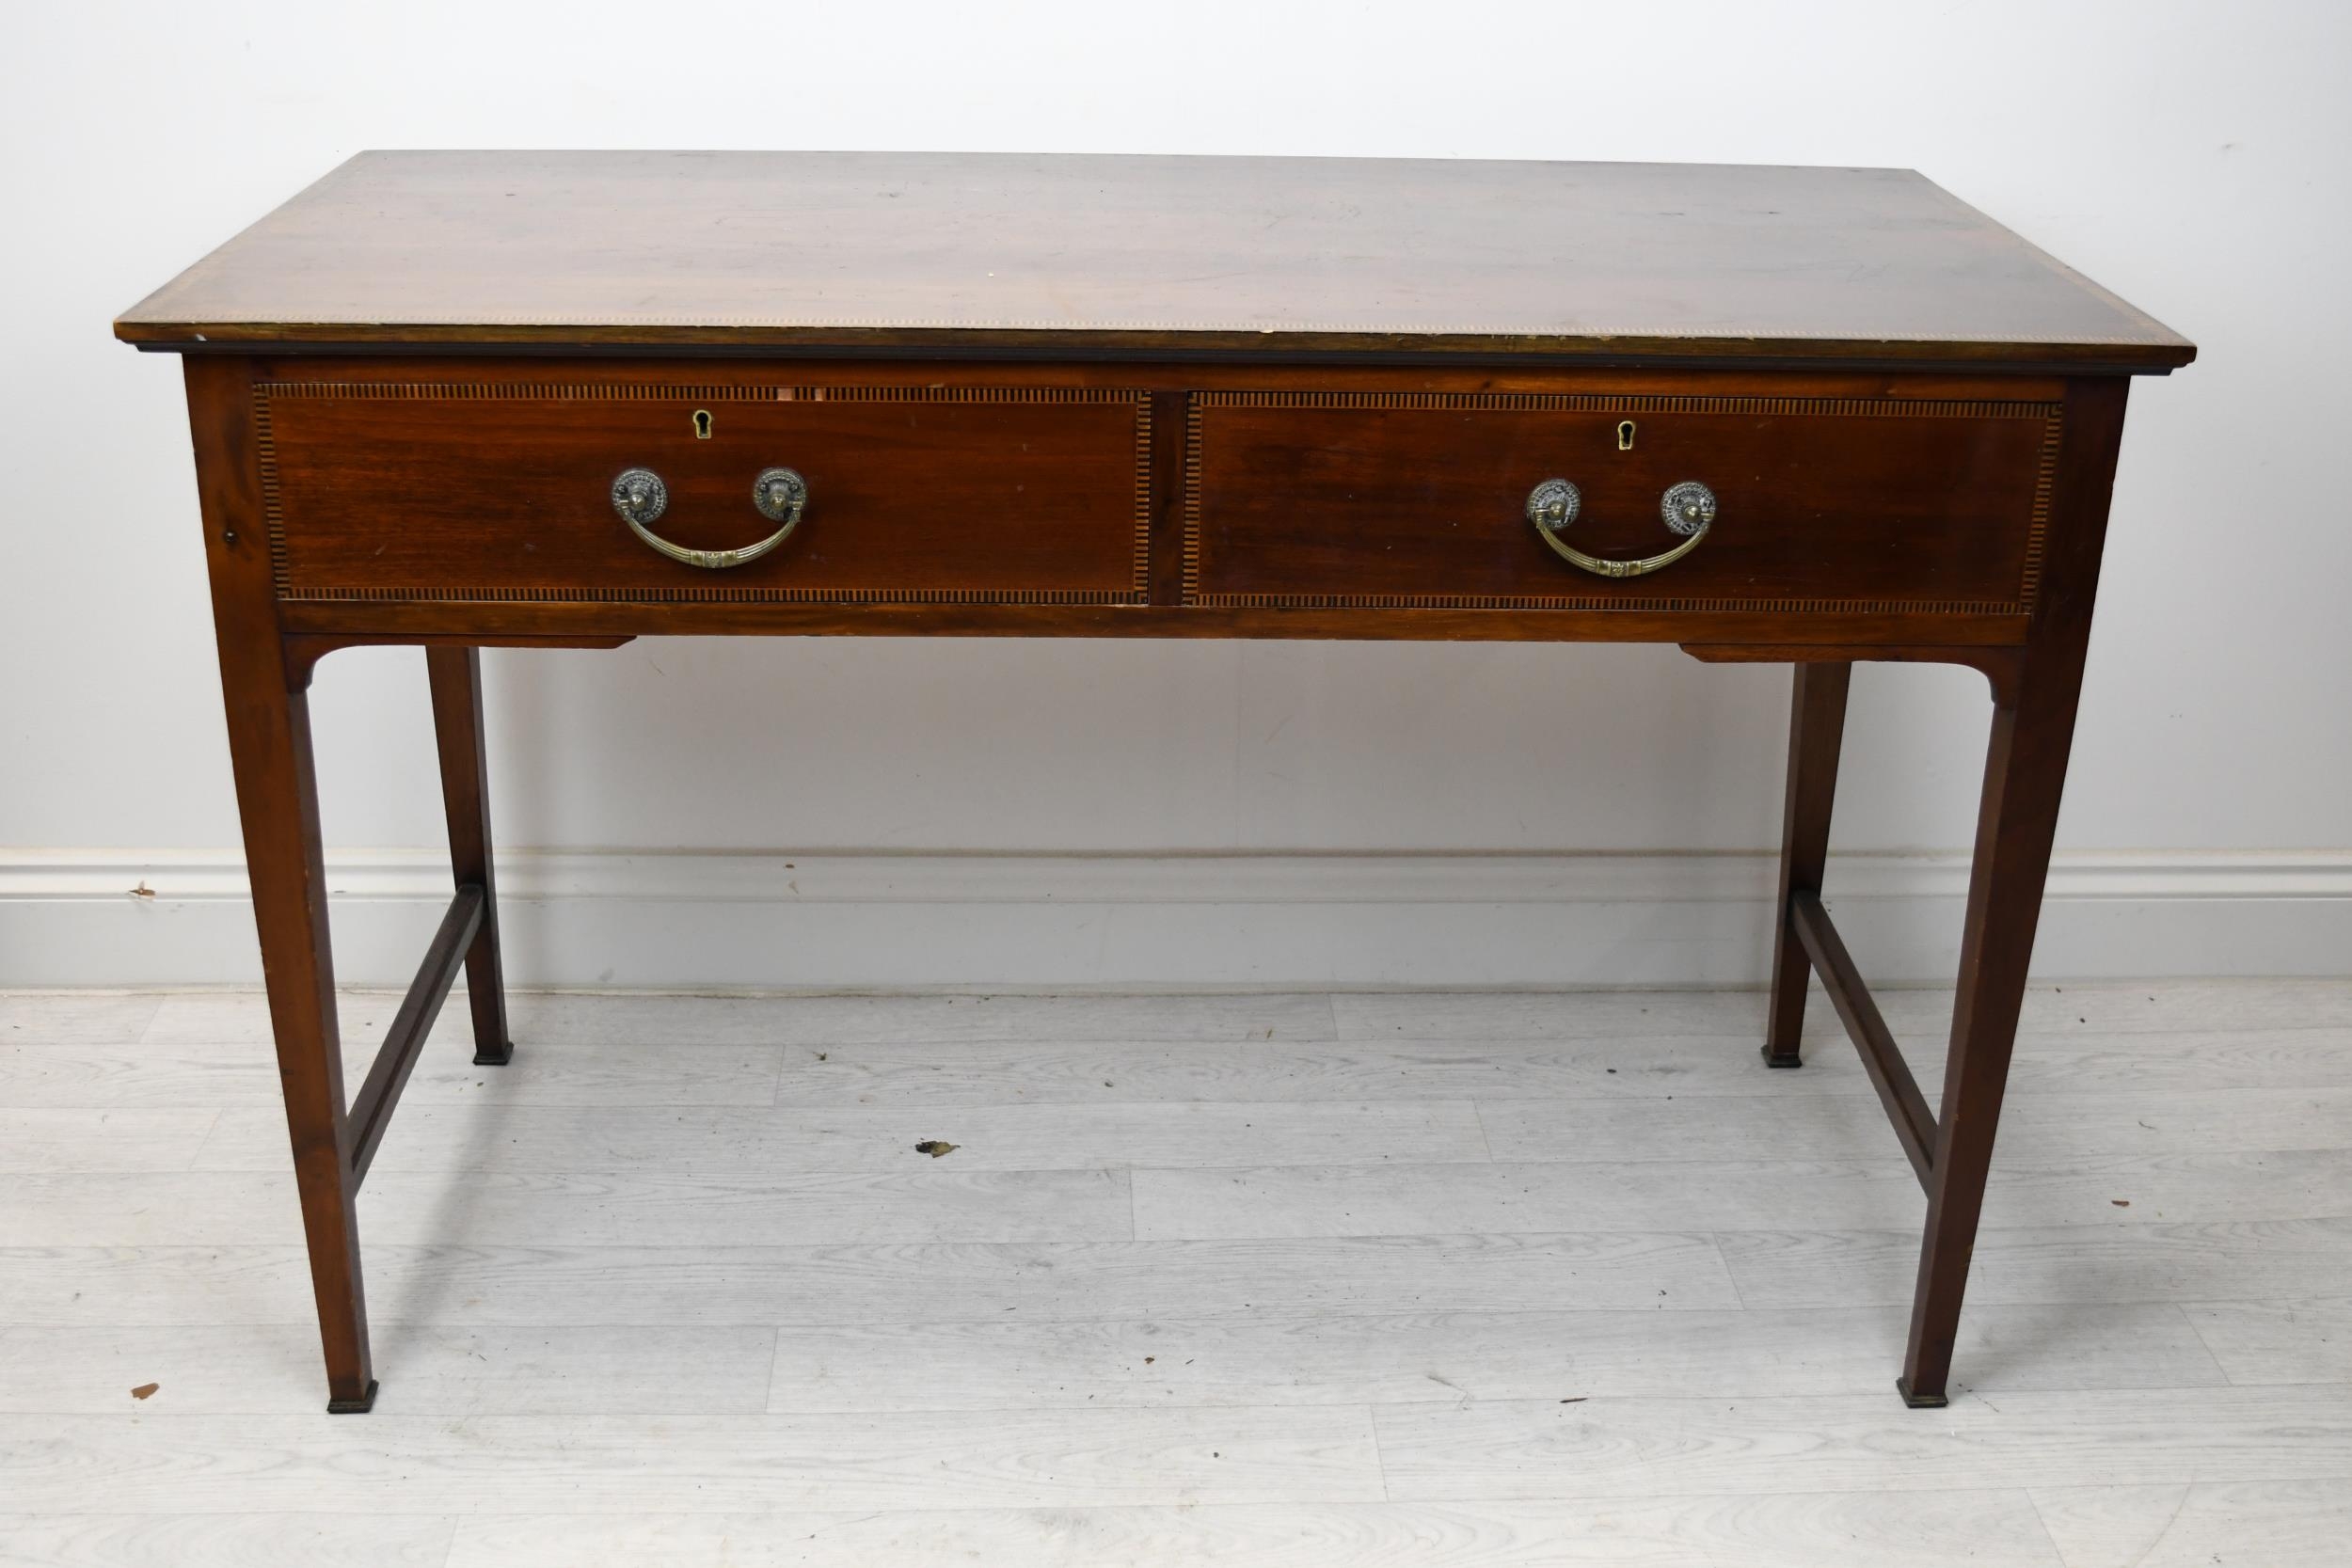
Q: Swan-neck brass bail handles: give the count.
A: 2